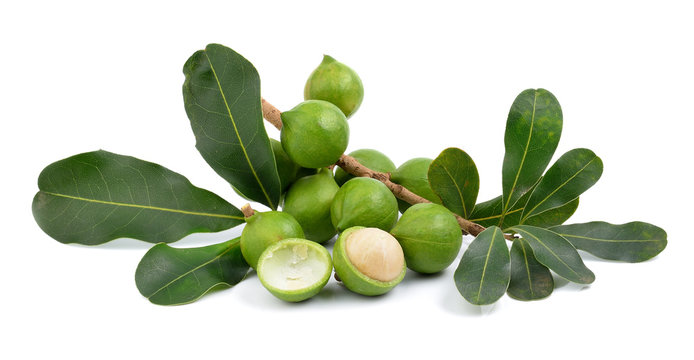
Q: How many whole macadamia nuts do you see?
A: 9